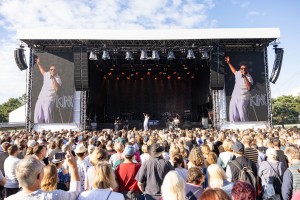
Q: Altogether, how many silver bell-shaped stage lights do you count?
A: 8